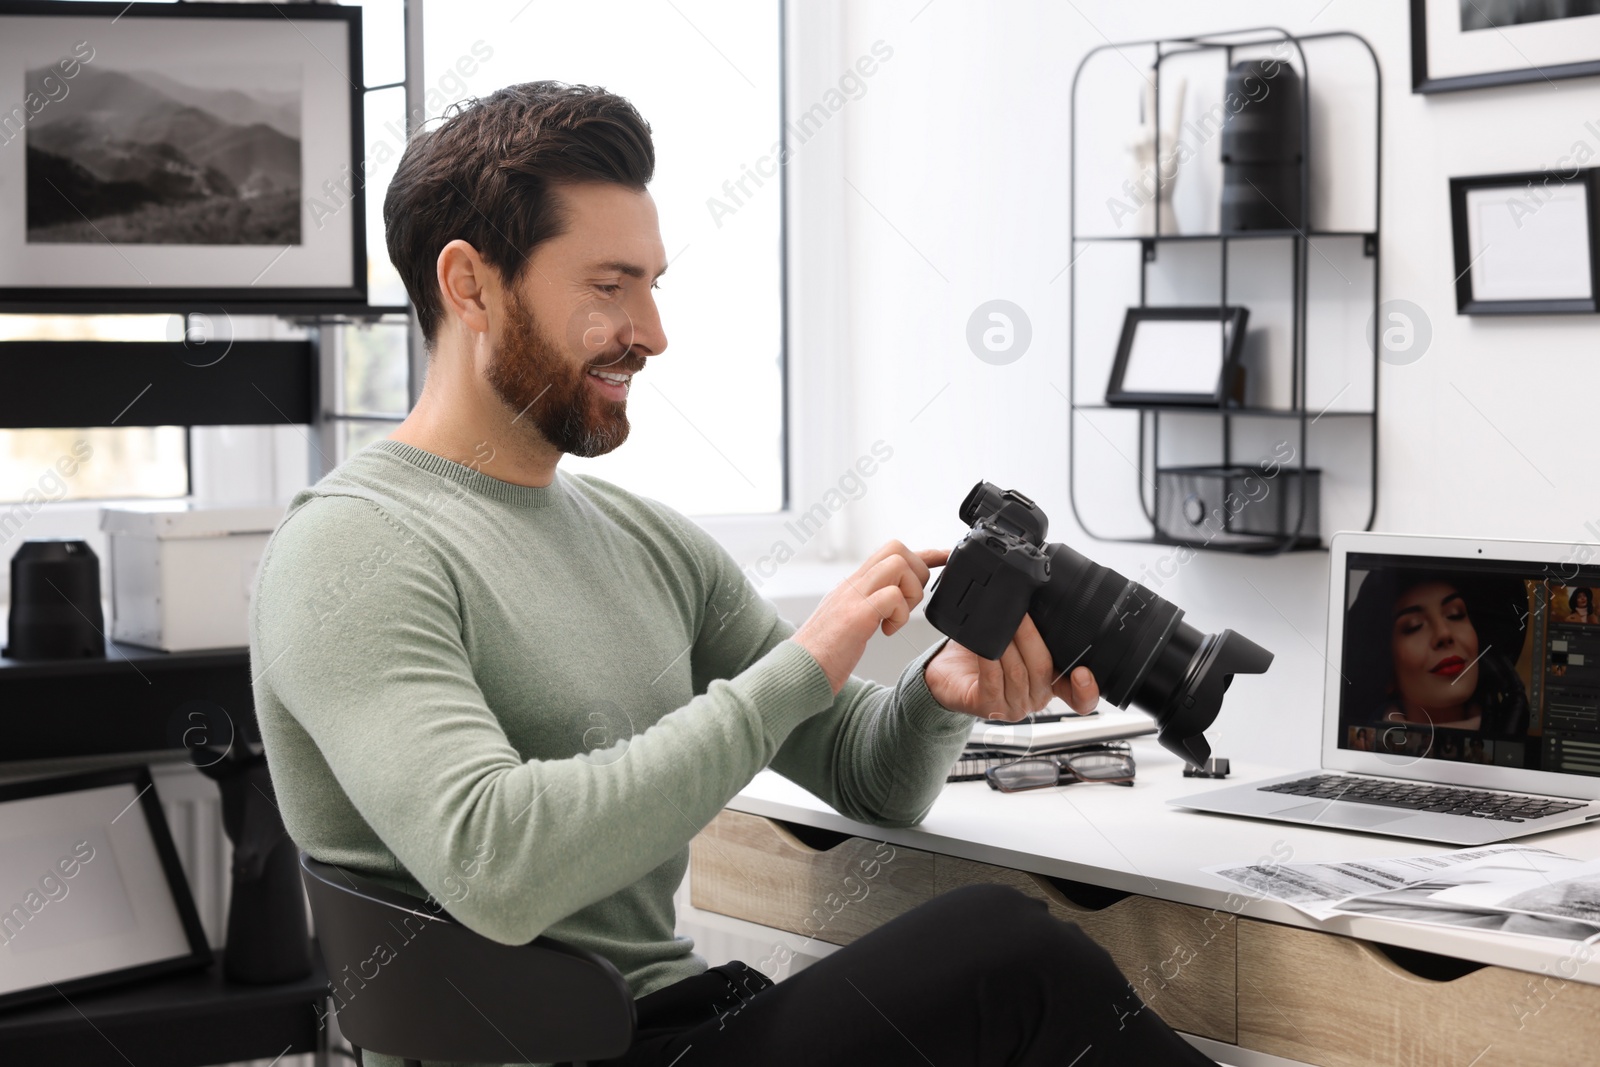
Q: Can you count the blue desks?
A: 0